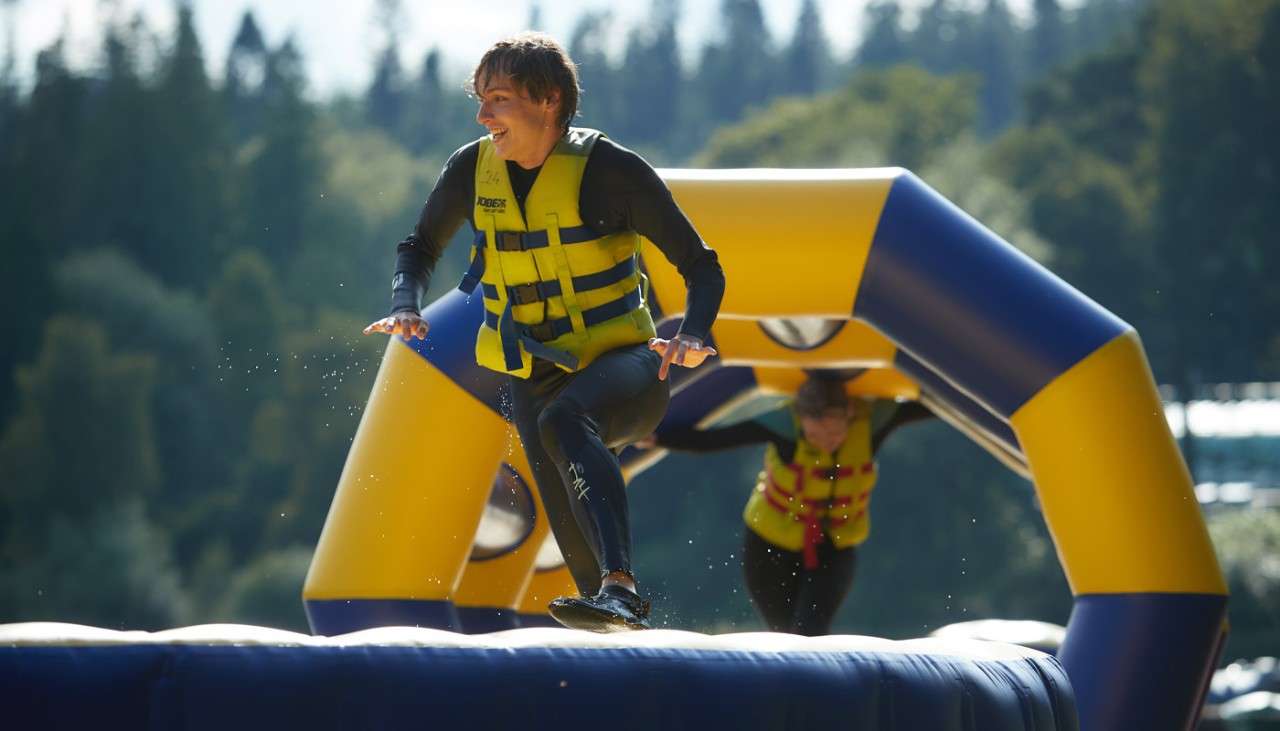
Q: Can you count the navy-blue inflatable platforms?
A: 1